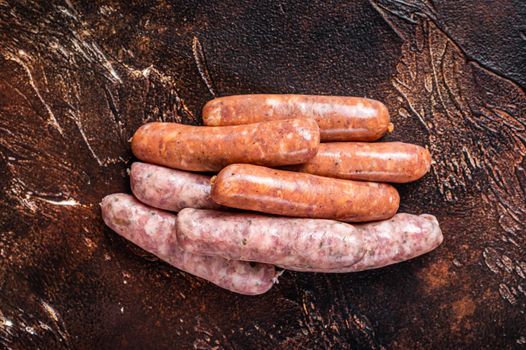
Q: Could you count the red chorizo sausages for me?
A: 4